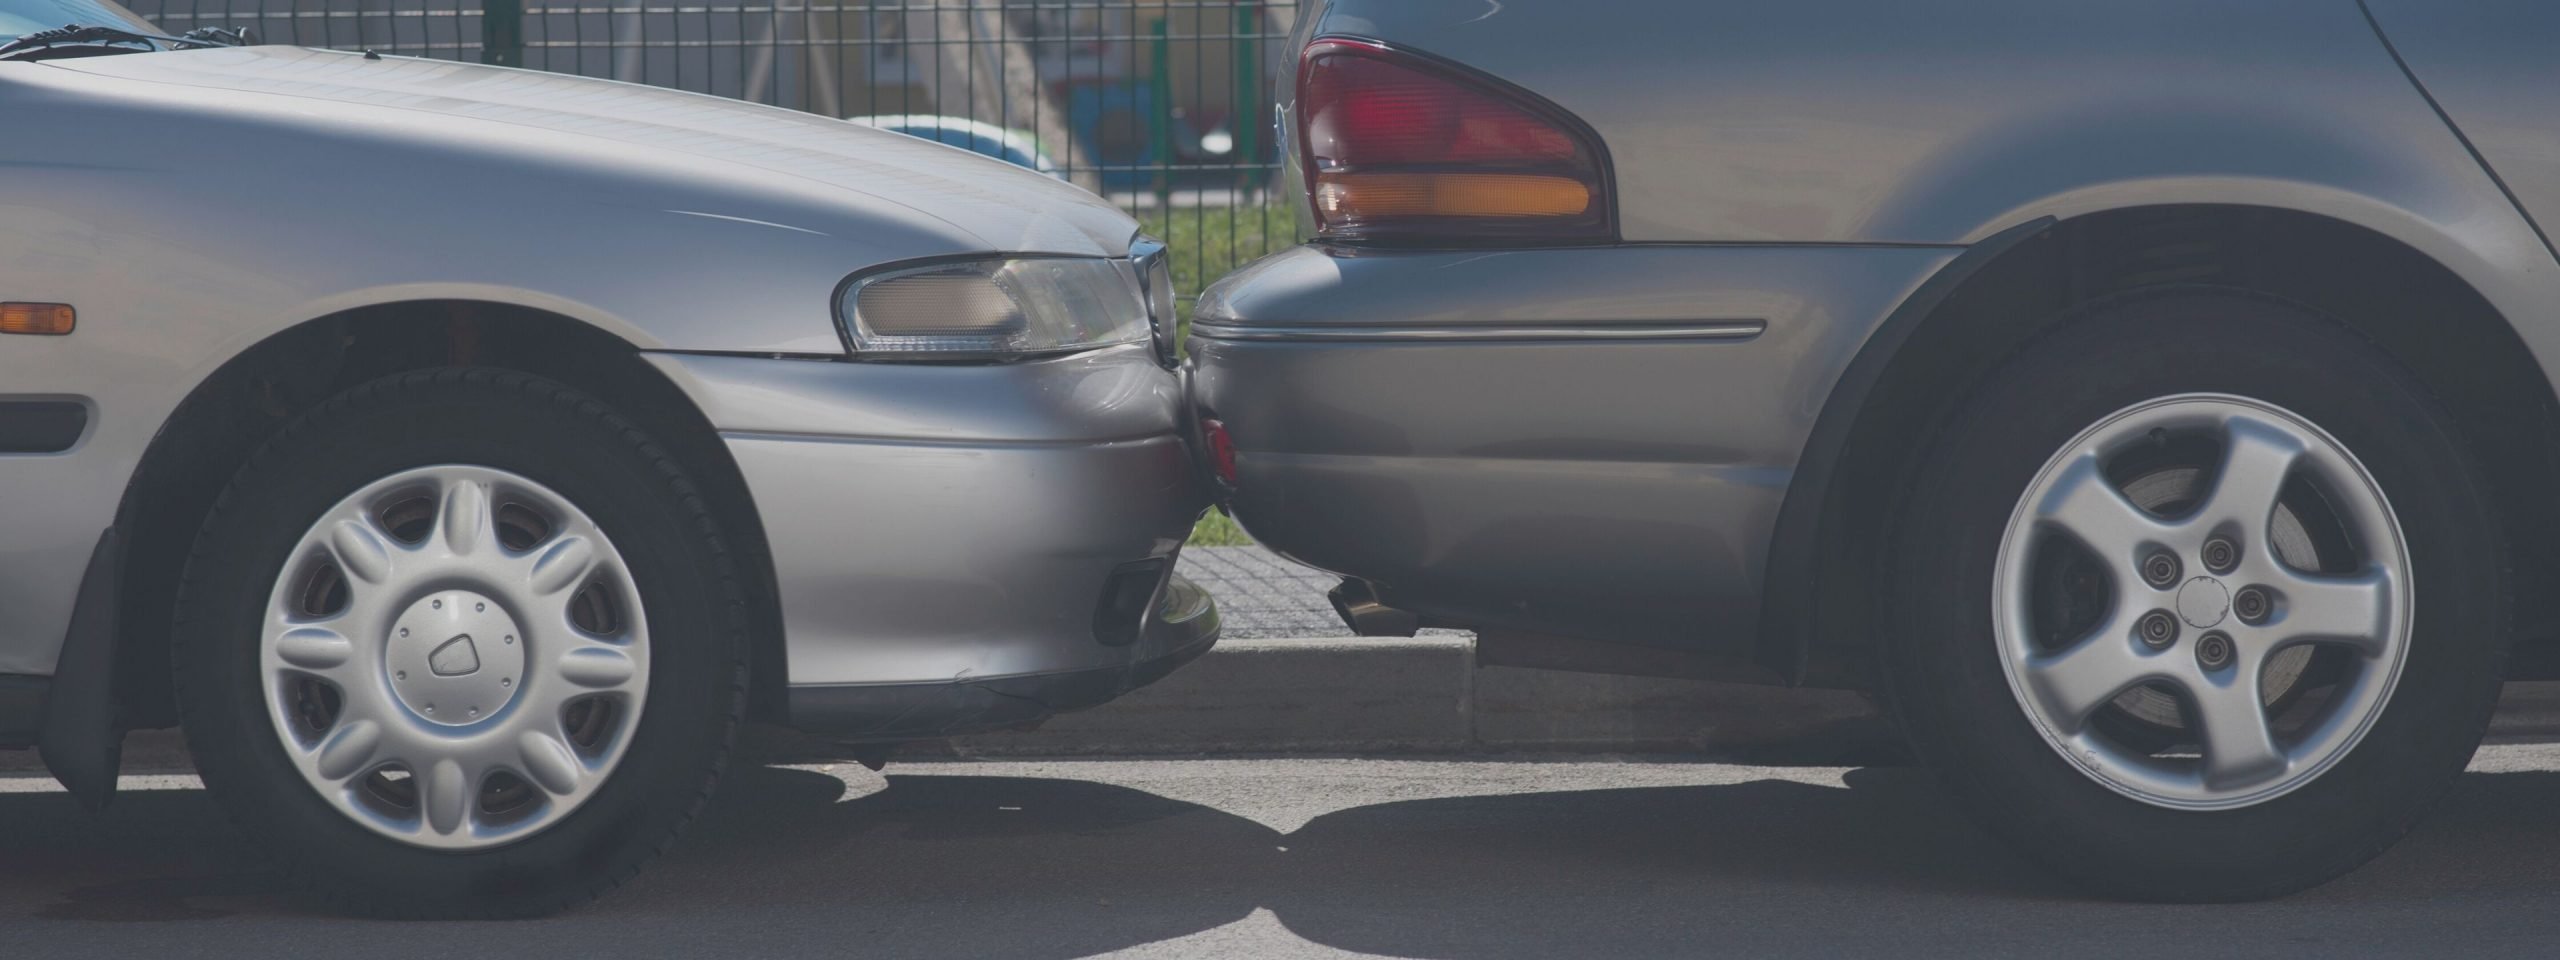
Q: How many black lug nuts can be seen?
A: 5